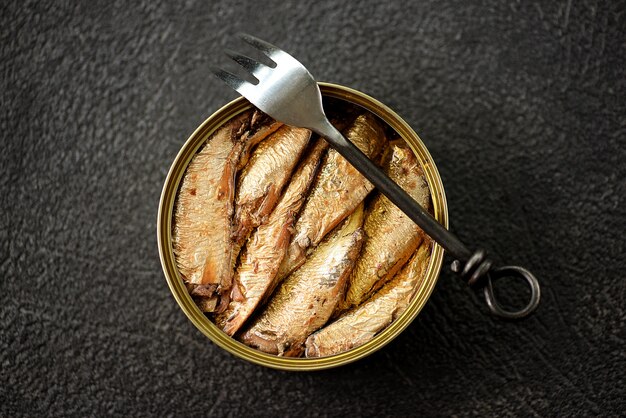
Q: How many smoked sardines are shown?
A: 7